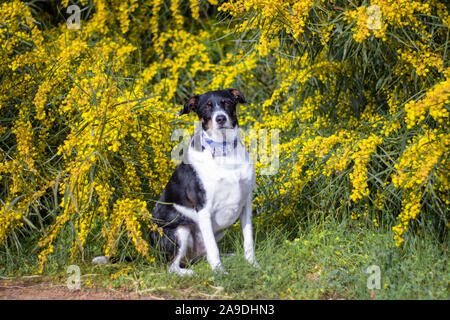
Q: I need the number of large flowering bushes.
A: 2